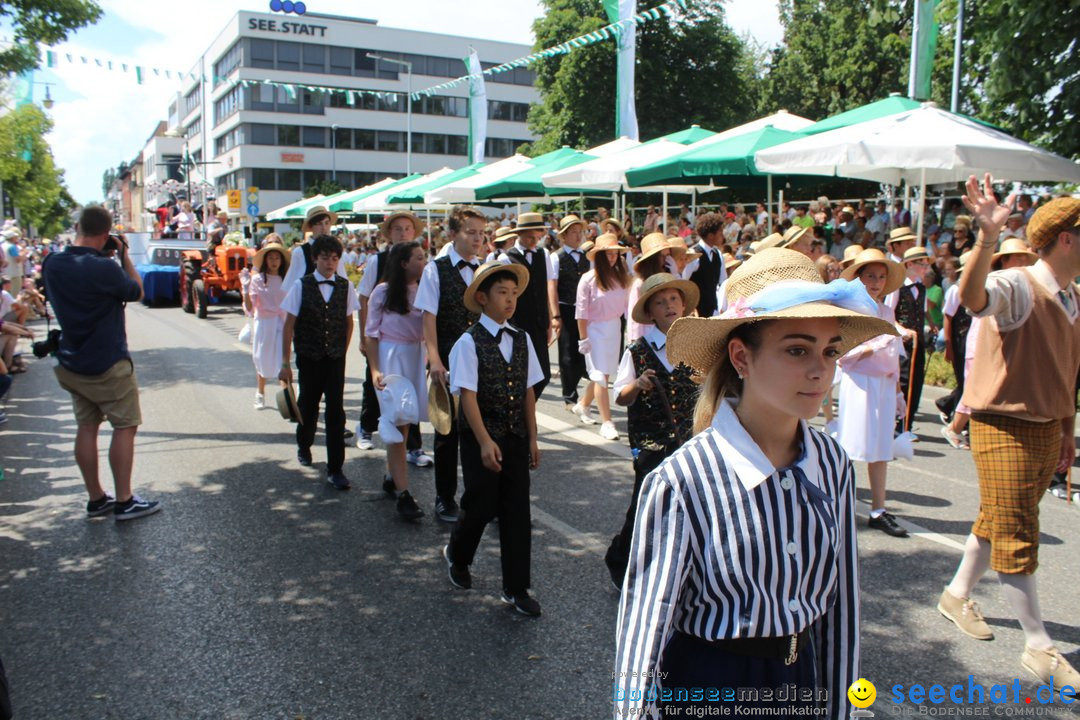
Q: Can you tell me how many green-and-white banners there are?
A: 3